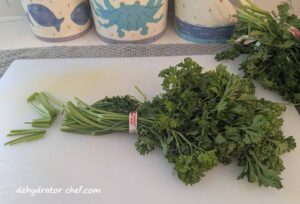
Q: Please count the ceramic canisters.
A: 3